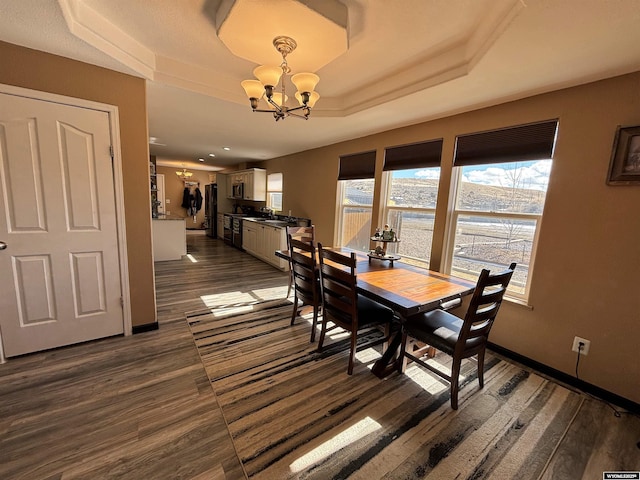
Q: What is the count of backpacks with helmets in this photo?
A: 0